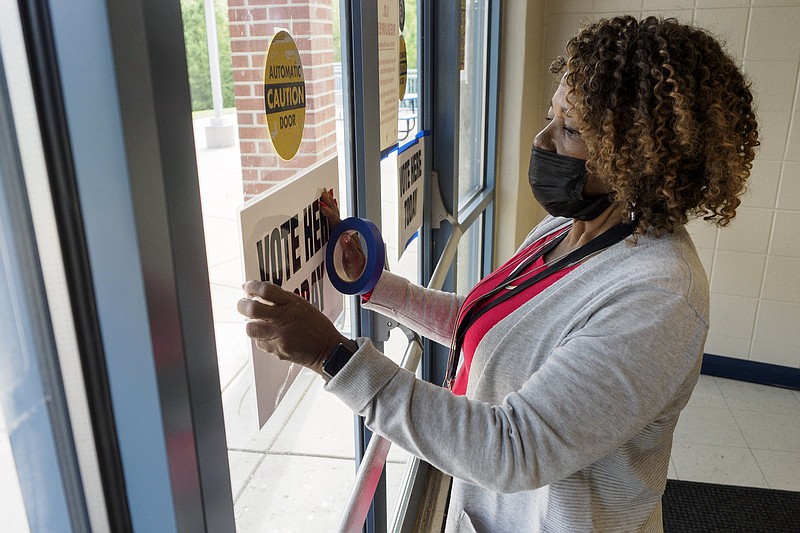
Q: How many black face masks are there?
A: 1